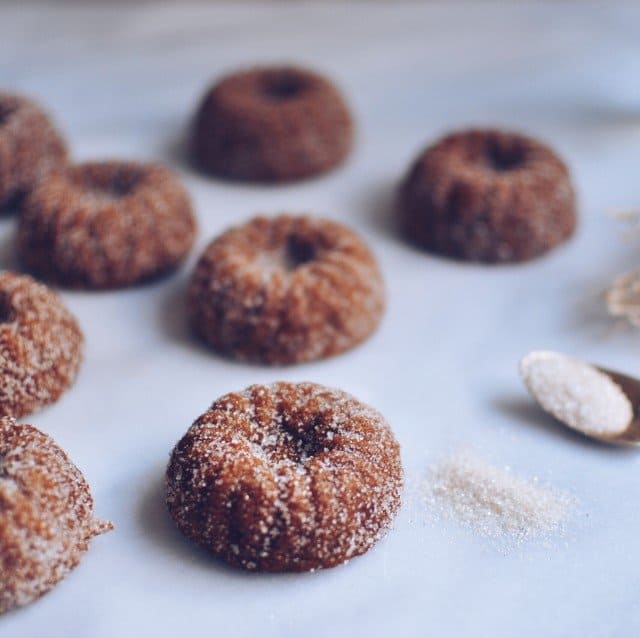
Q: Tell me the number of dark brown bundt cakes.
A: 8